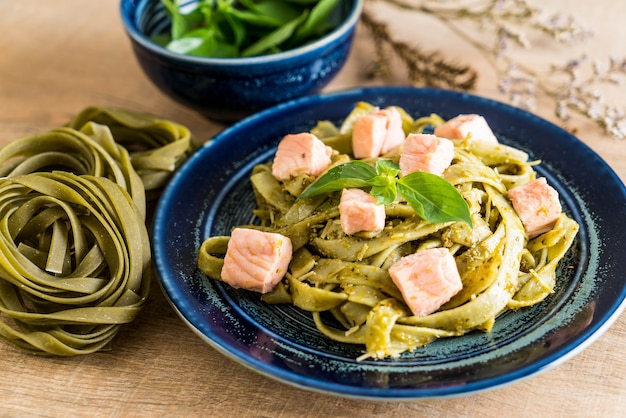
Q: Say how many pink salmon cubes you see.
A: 8